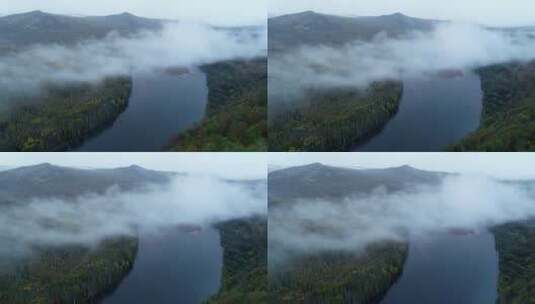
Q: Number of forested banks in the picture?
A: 8